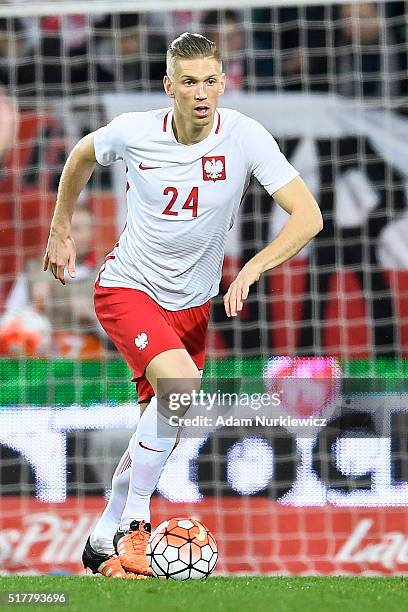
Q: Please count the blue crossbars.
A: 0